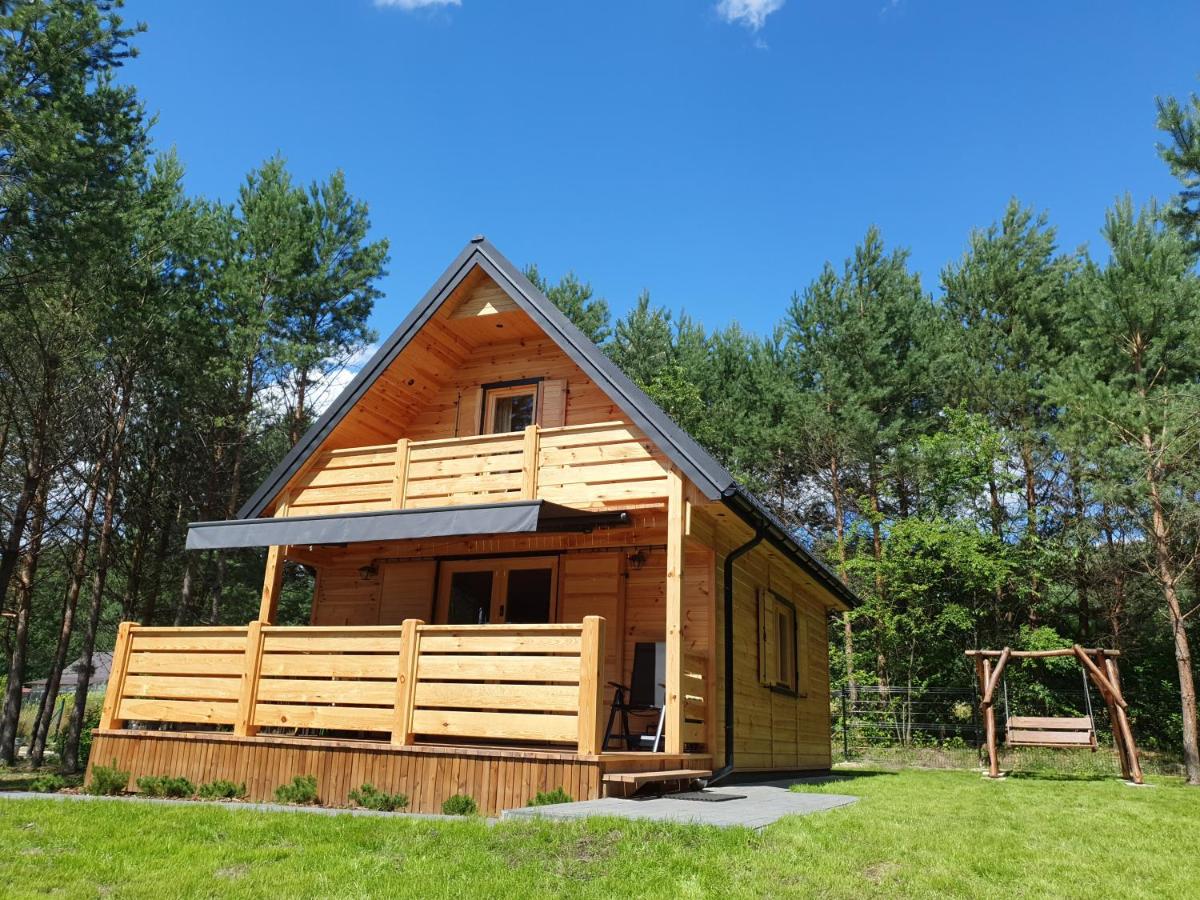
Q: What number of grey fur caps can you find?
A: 0